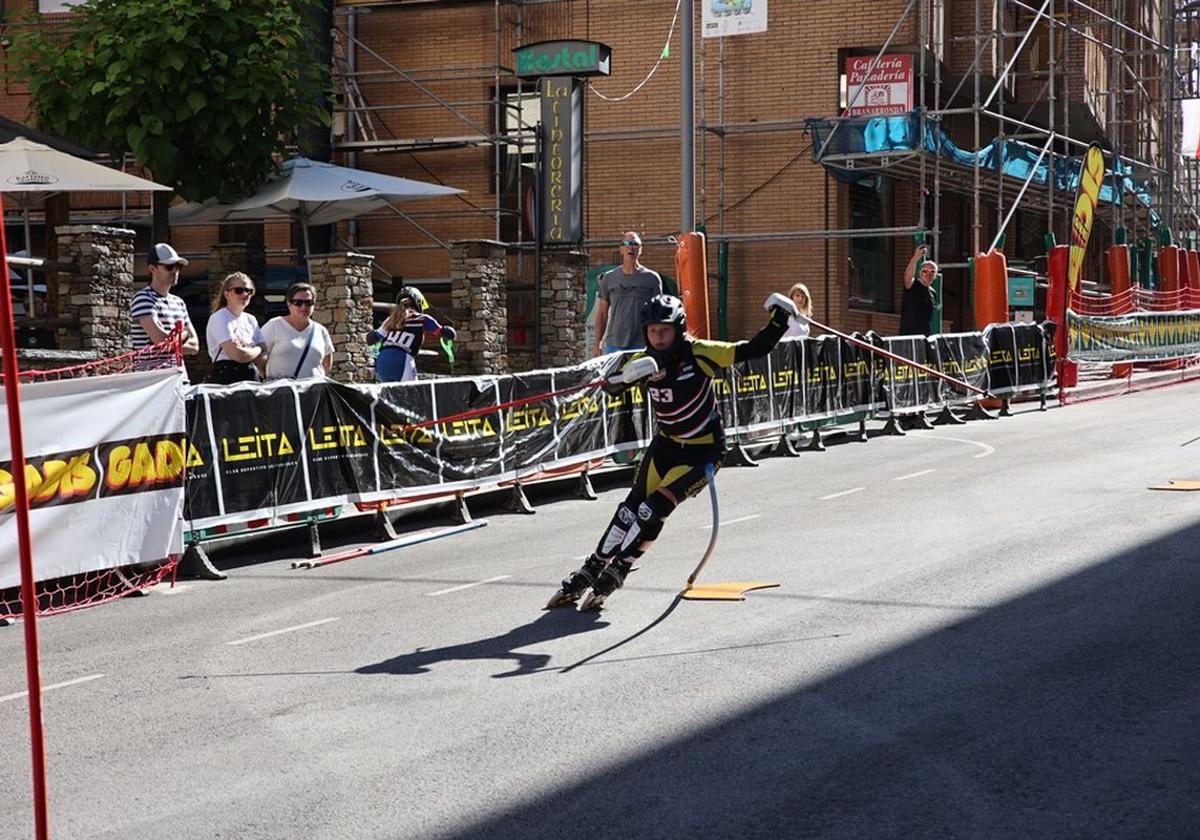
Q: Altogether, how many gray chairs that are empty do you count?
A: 0